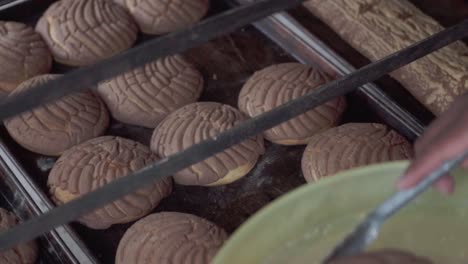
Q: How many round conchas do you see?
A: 11